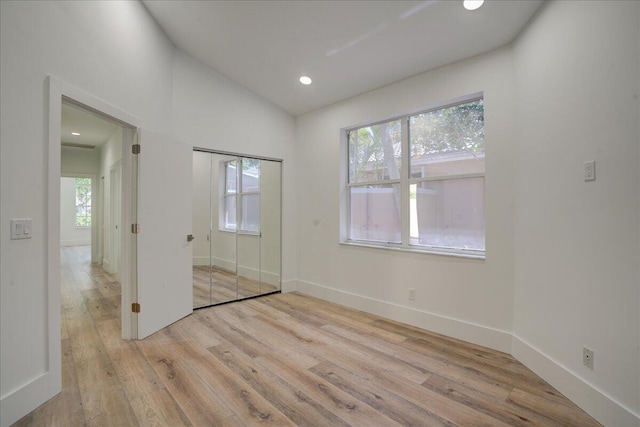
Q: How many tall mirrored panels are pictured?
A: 4